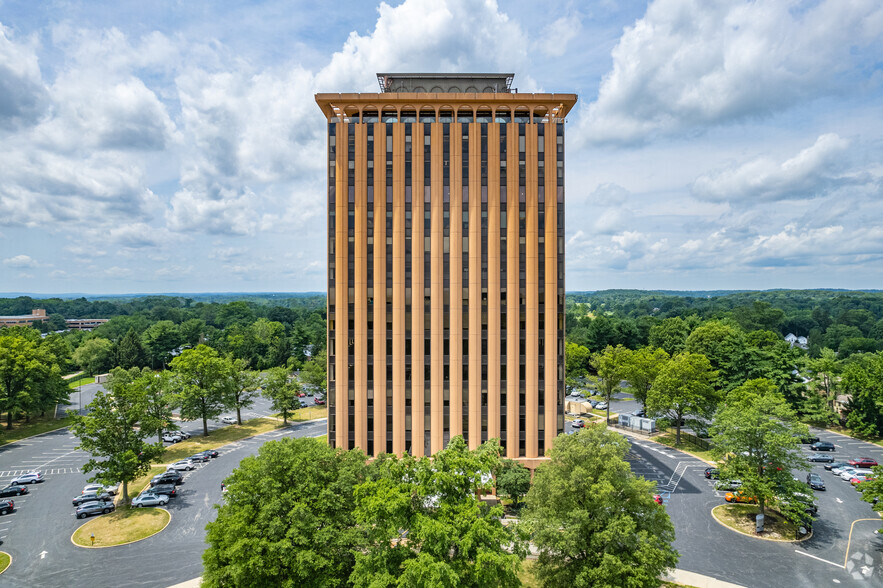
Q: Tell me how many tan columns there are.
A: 12